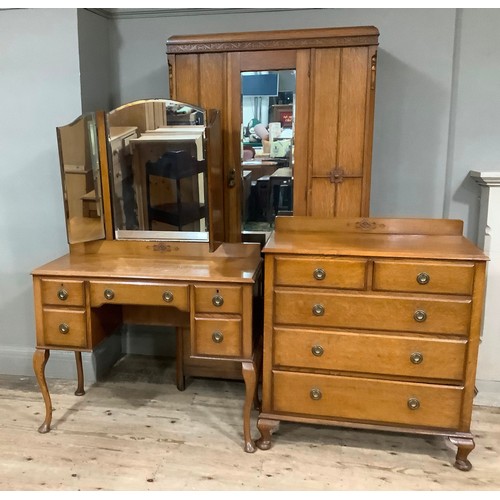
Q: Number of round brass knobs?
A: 14